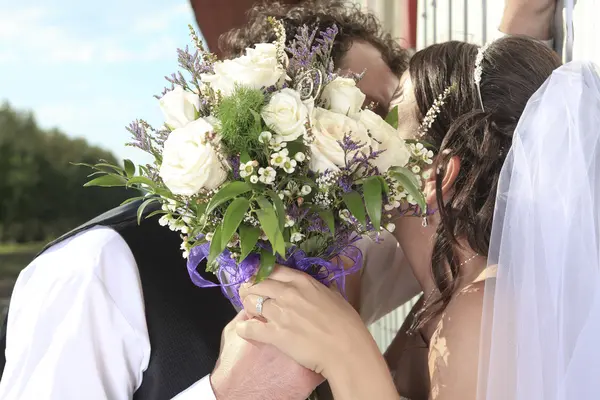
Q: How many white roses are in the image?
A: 7